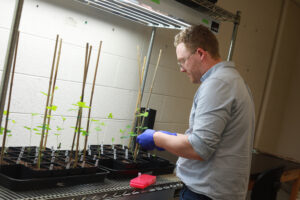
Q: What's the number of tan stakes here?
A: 9